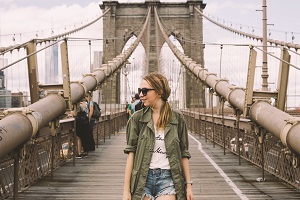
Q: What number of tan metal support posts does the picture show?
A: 4